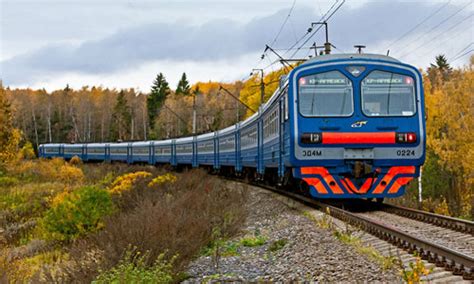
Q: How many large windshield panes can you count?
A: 2